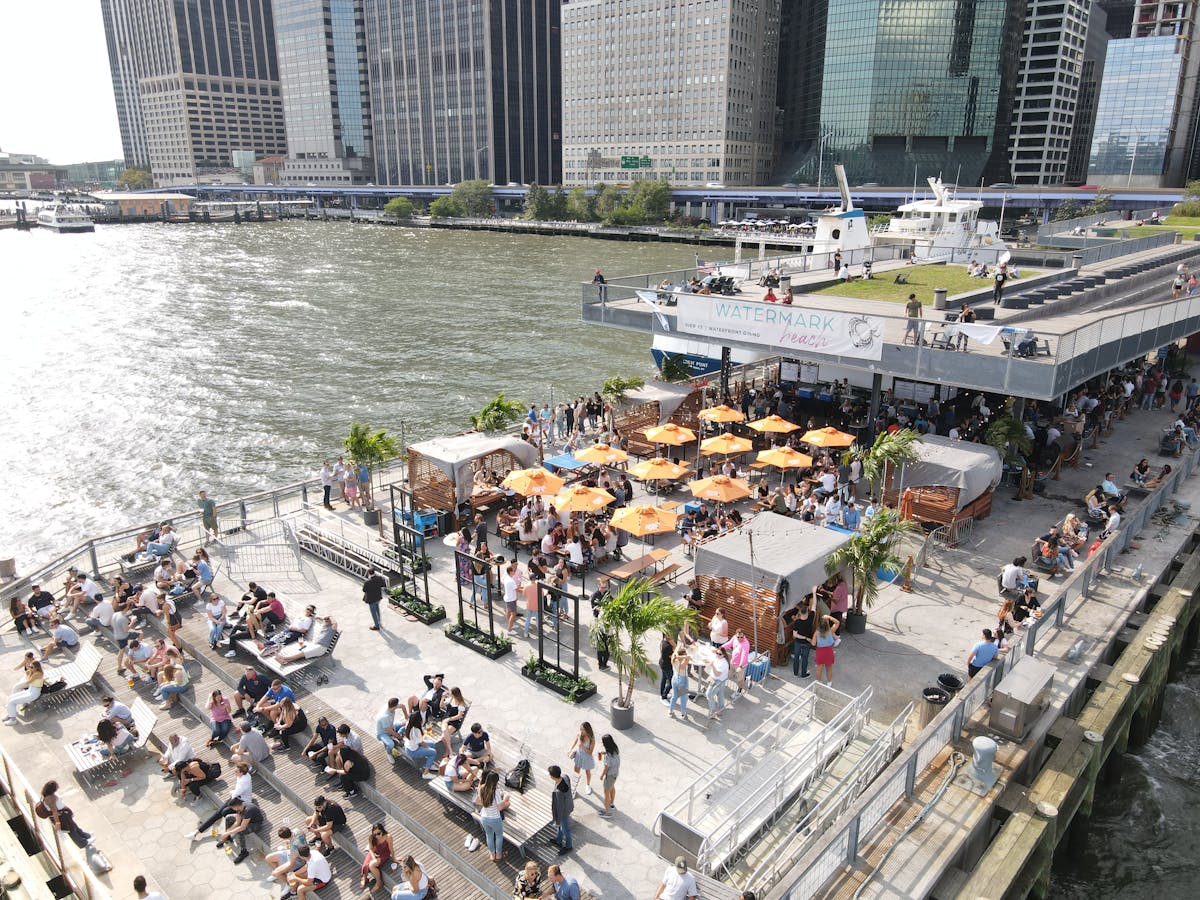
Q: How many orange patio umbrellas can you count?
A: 12